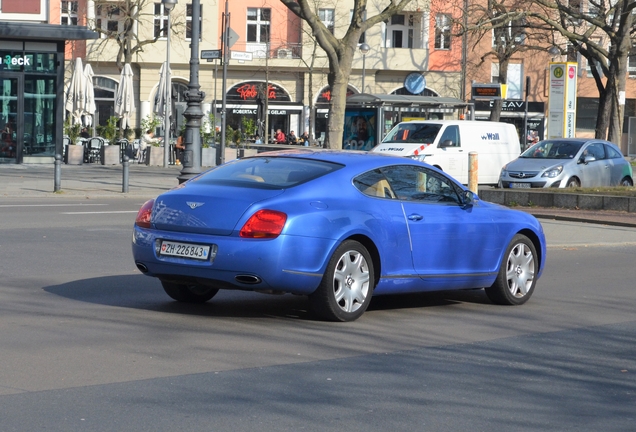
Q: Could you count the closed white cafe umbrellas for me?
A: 4